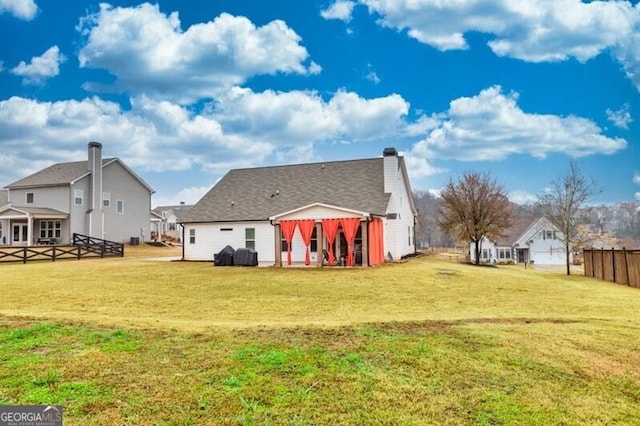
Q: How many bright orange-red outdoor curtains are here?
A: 5